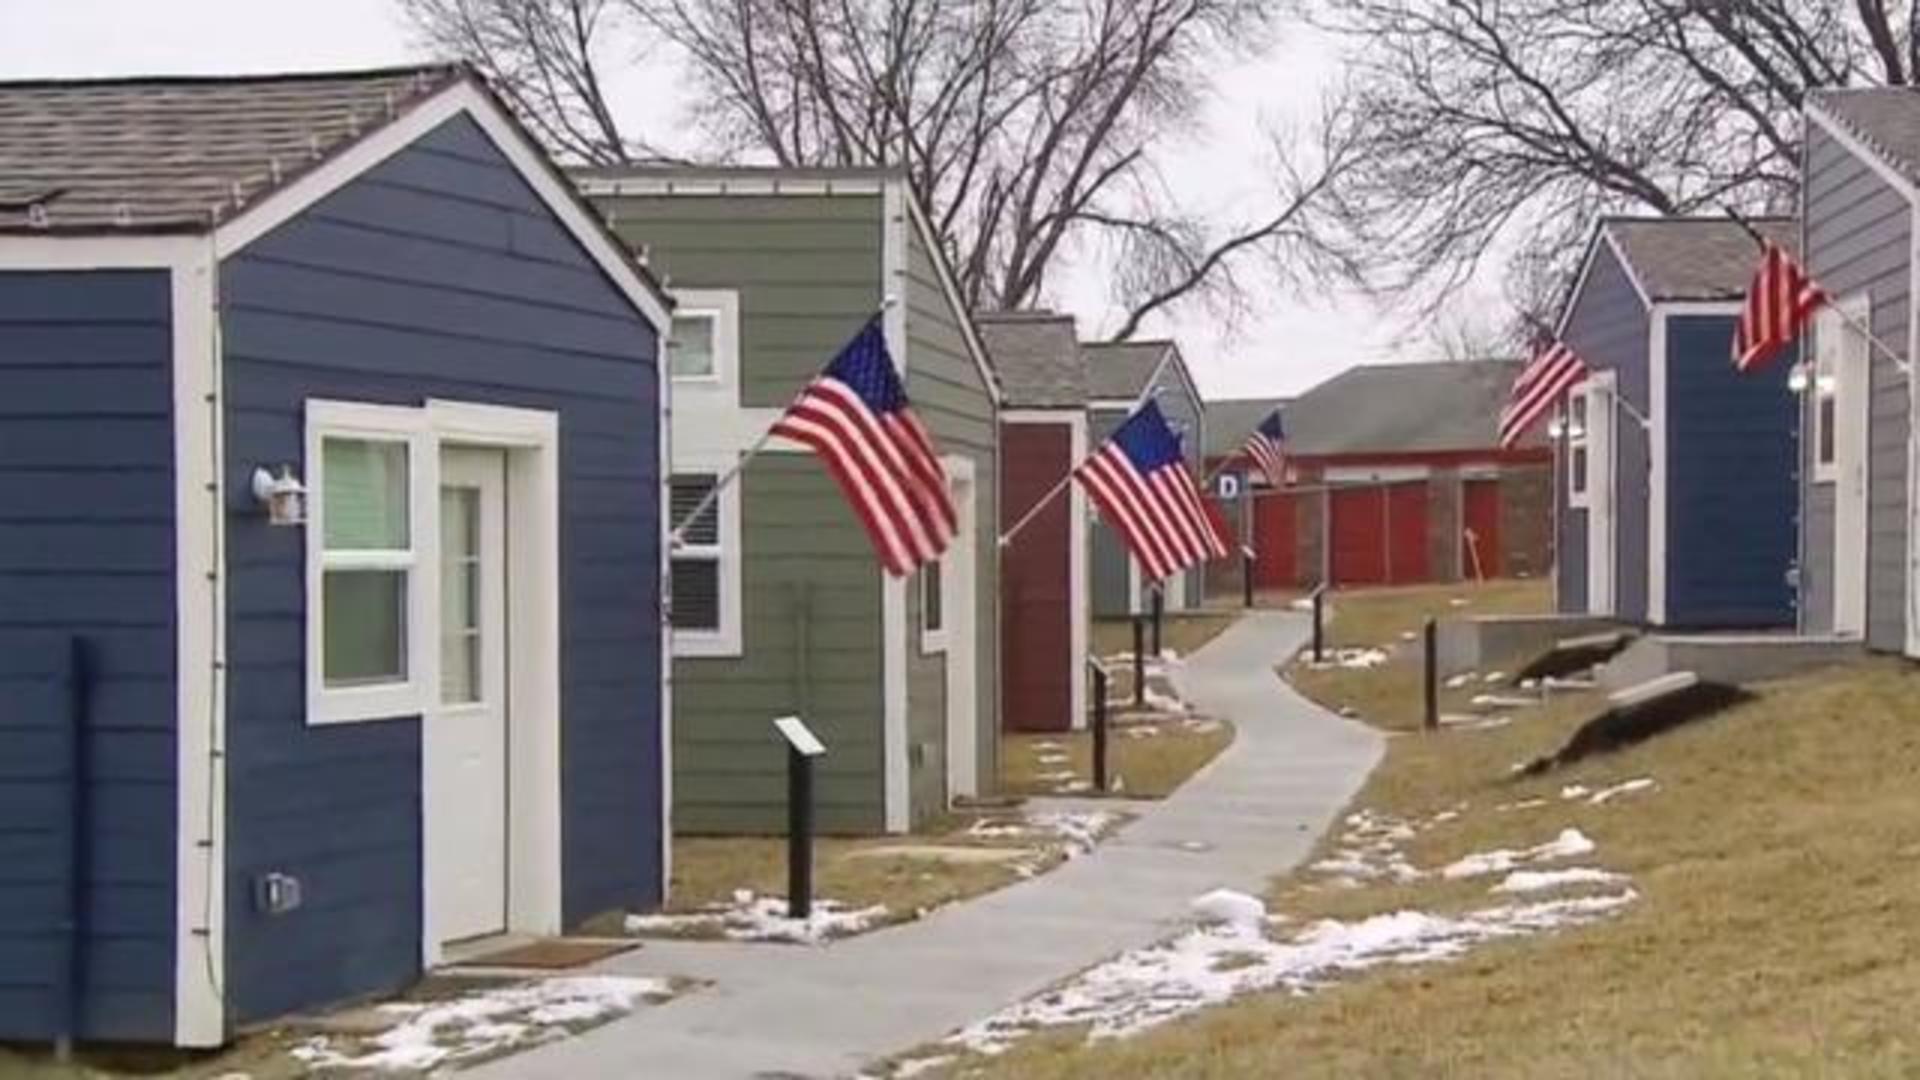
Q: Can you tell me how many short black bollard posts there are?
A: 7